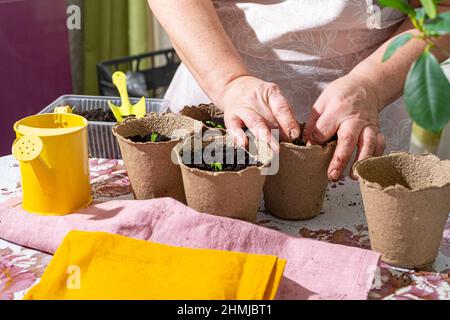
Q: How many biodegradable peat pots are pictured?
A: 5